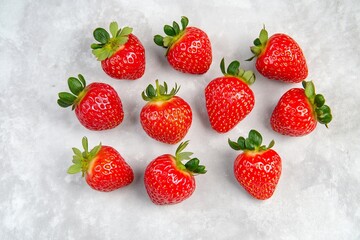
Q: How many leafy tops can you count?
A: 10